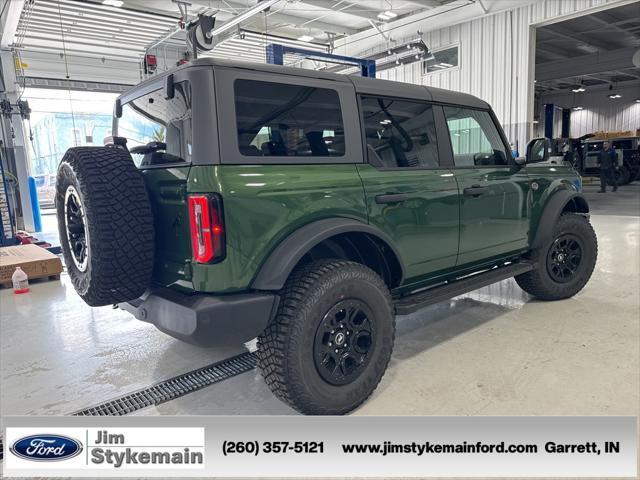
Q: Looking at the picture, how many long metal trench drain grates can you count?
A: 1